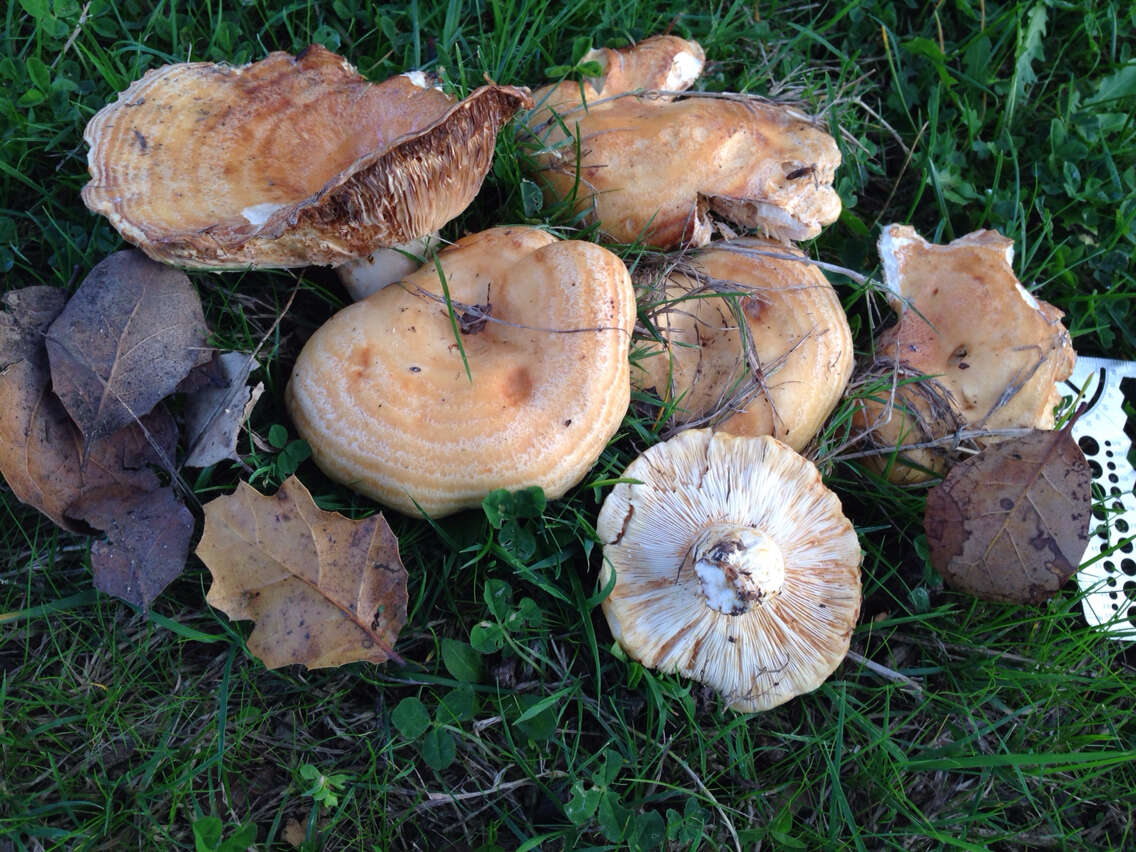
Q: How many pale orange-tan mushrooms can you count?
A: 6